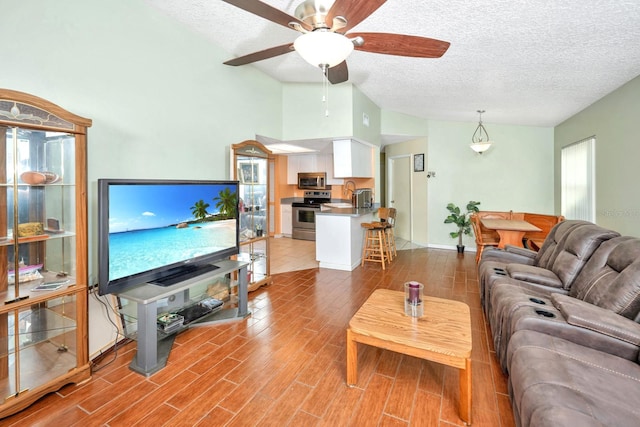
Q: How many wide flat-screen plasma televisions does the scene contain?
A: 1